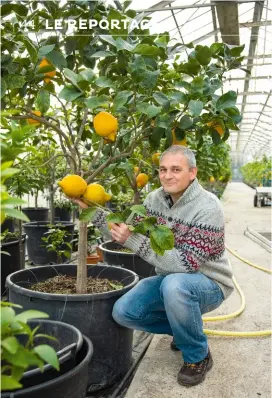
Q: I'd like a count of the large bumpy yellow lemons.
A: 3